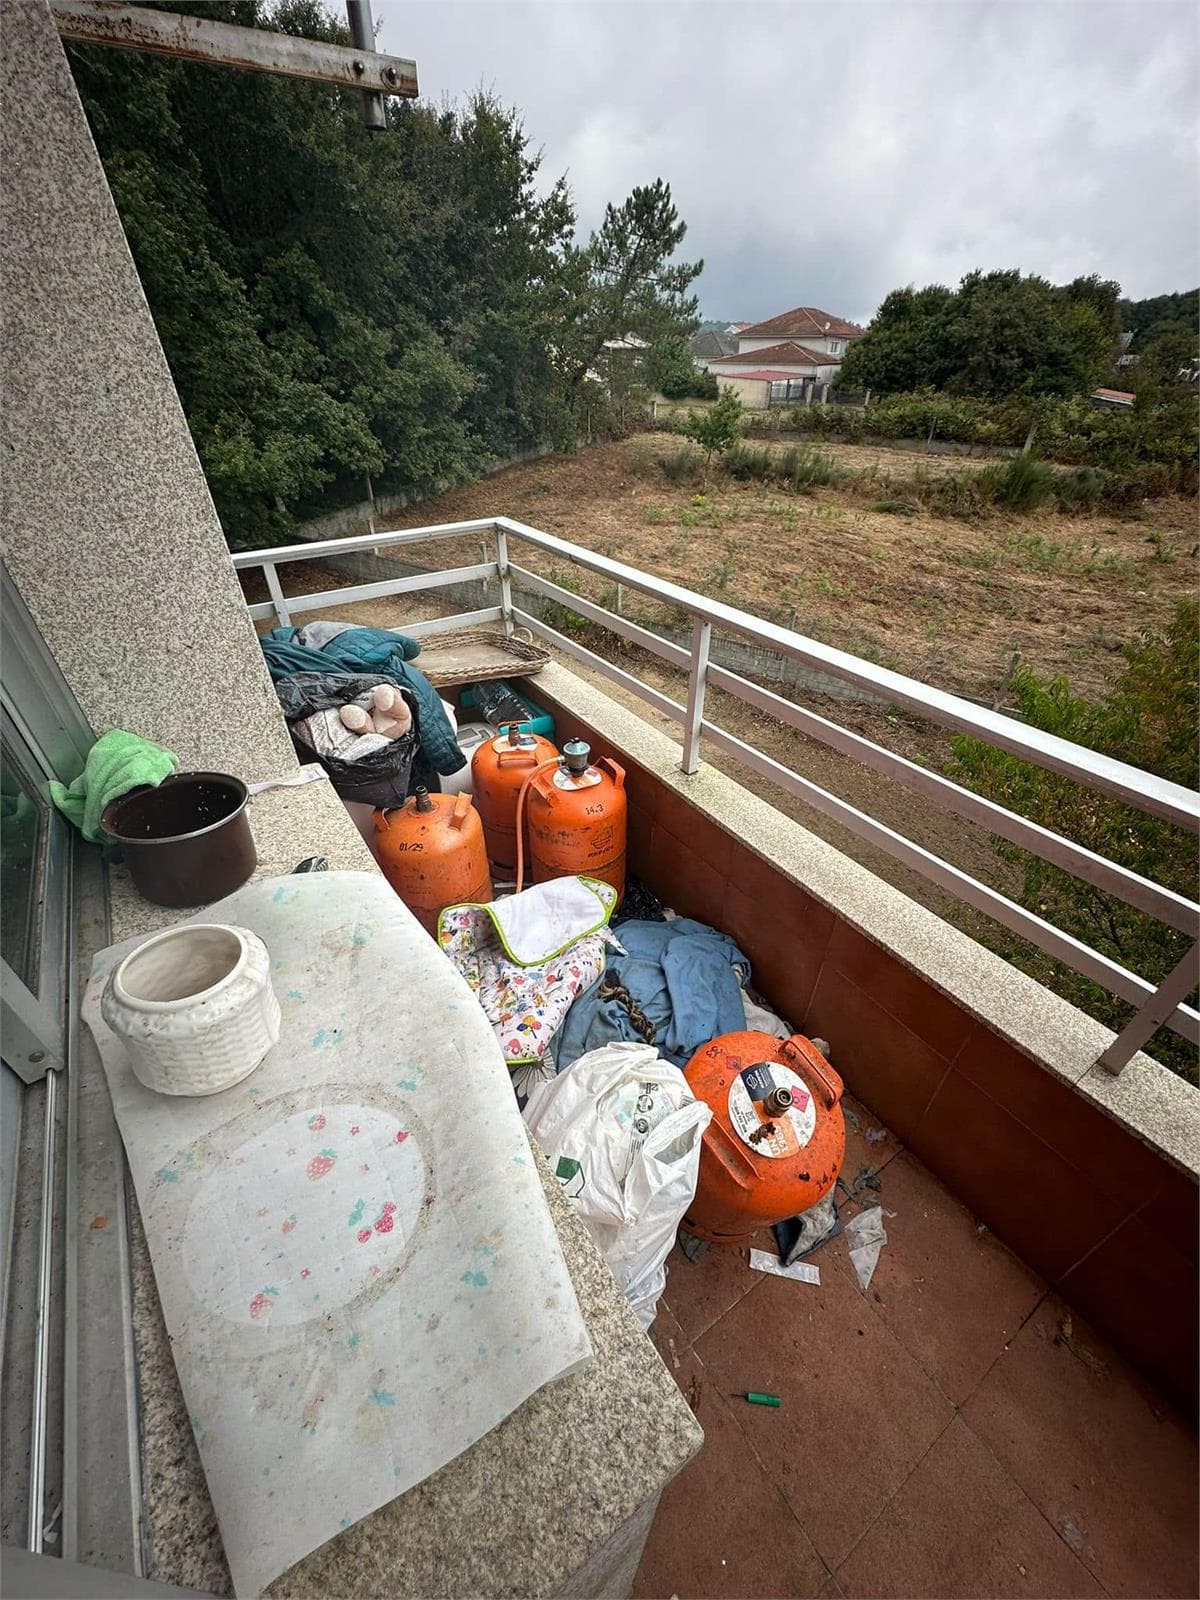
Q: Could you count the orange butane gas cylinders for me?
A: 4